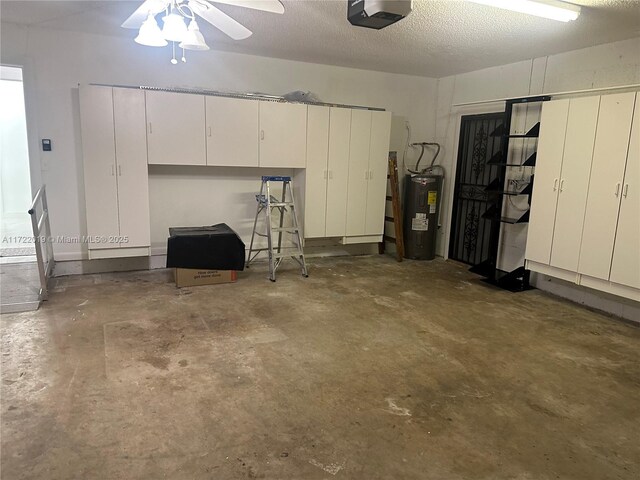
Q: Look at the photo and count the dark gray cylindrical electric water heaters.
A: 1